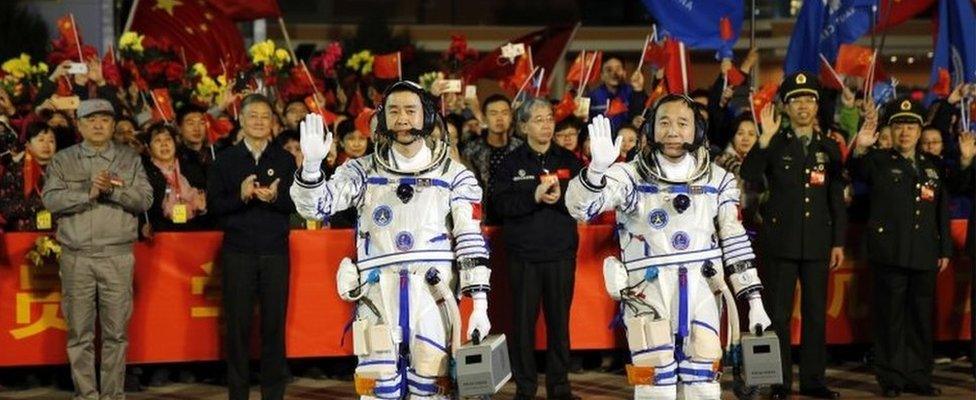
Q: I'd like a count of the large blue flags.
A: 3